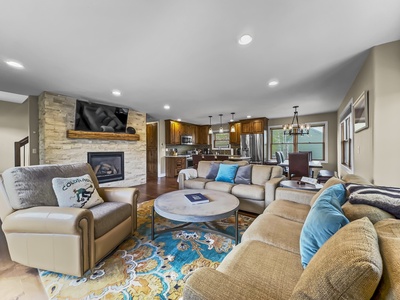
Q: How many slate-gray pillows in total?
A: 2